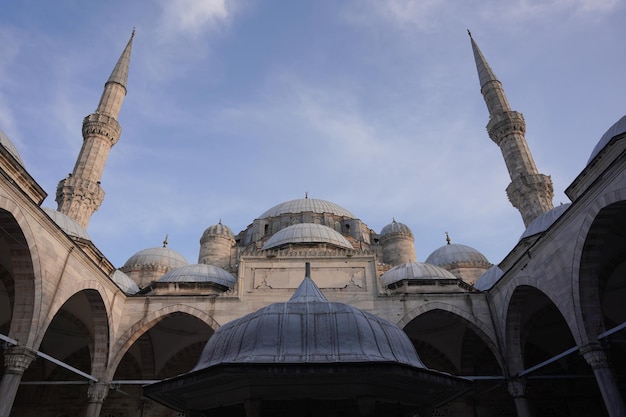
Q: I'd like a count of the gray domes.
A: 15